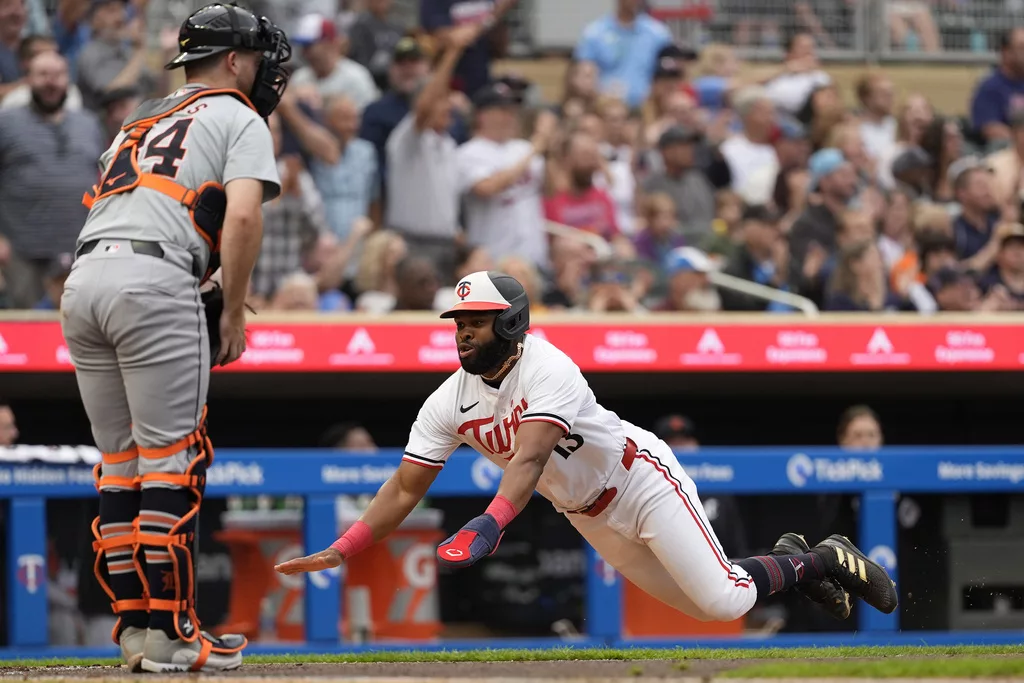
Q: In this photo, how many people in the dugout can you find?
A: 4